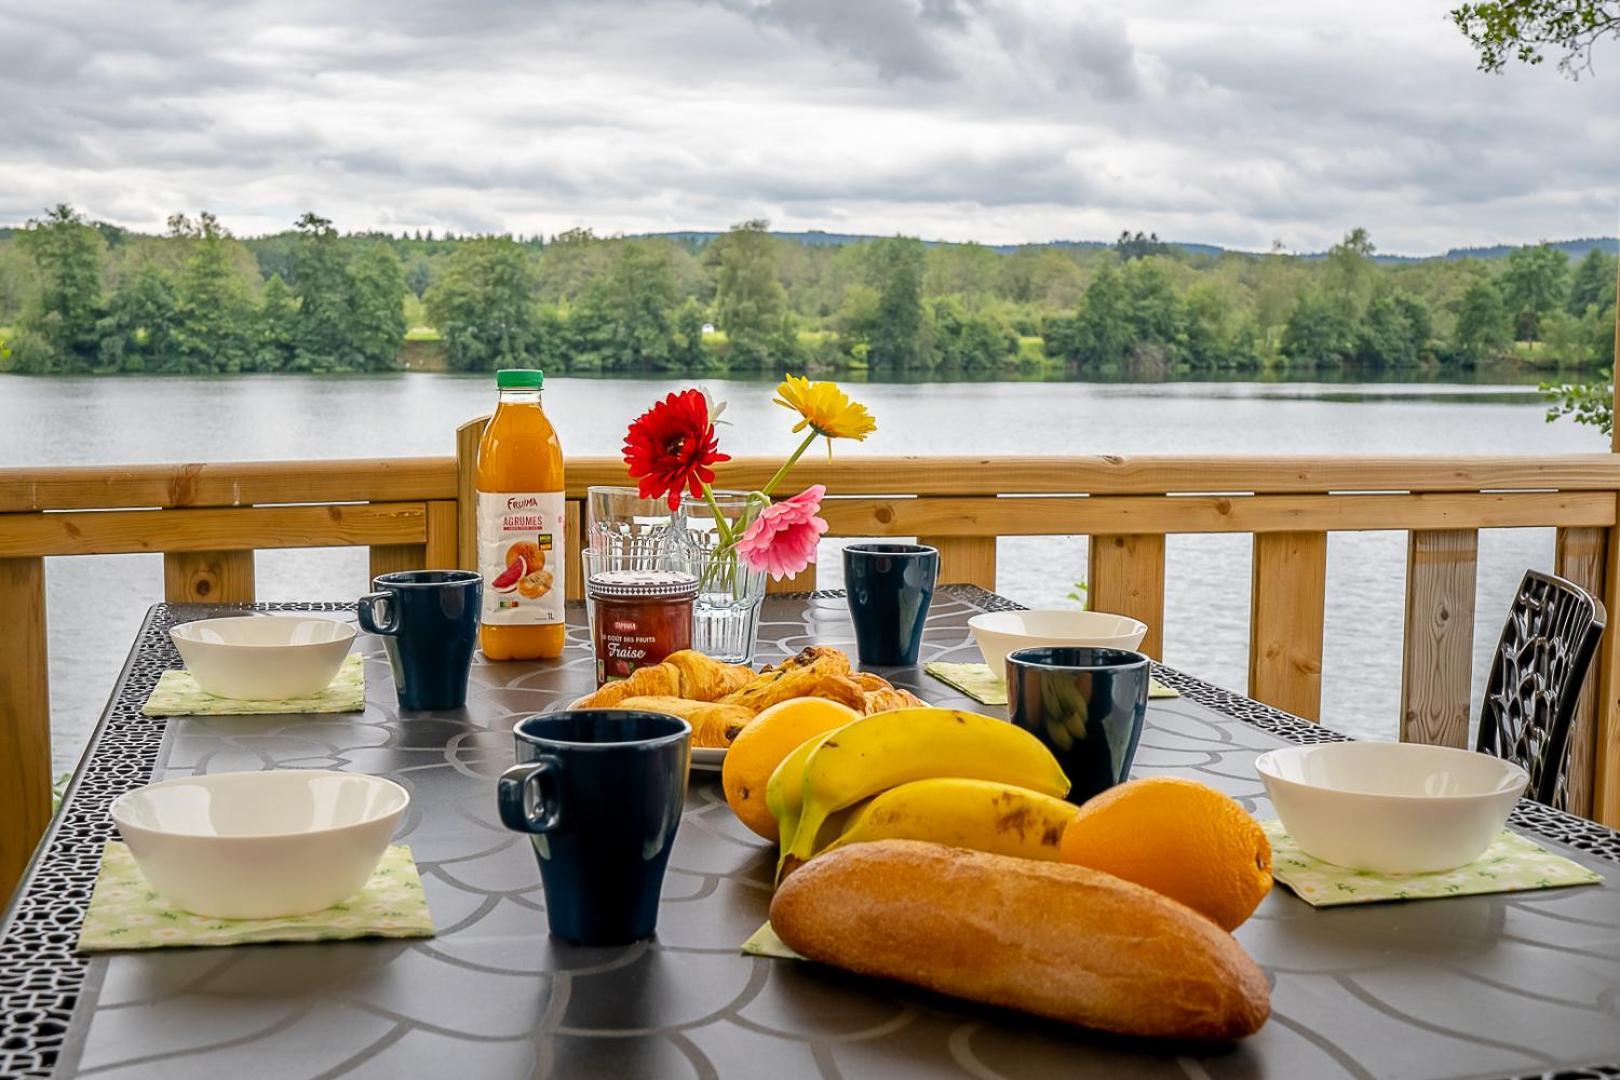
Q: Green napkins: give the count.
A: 5